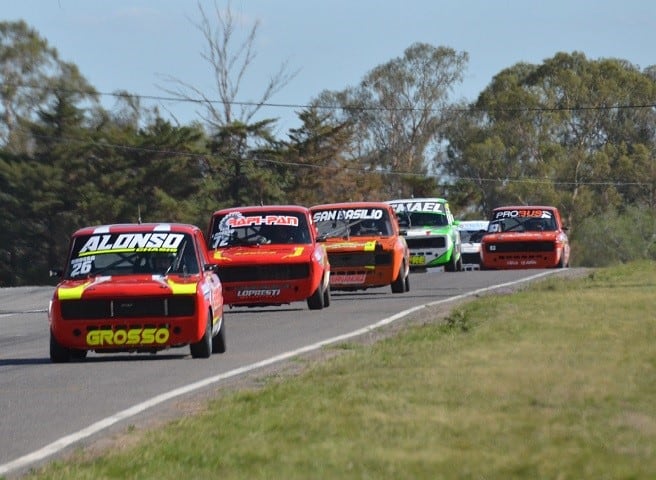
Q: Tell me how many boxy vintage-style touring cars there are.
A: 6